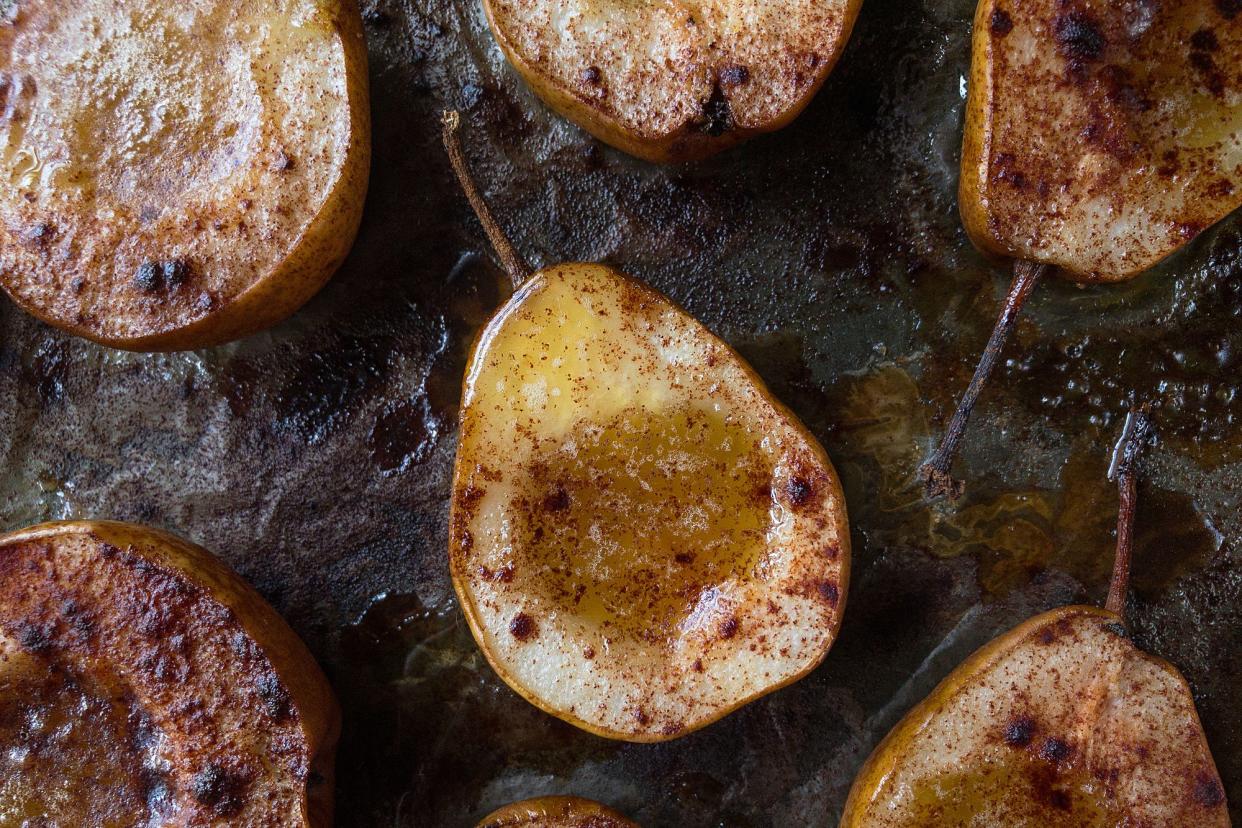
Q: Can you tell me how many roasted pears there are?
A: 7